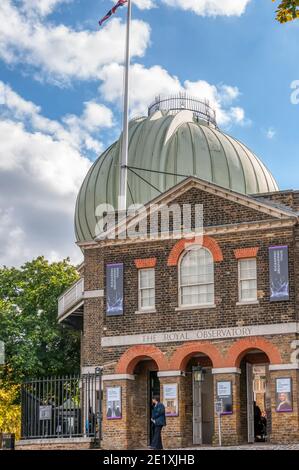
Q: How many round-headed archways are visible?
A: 3